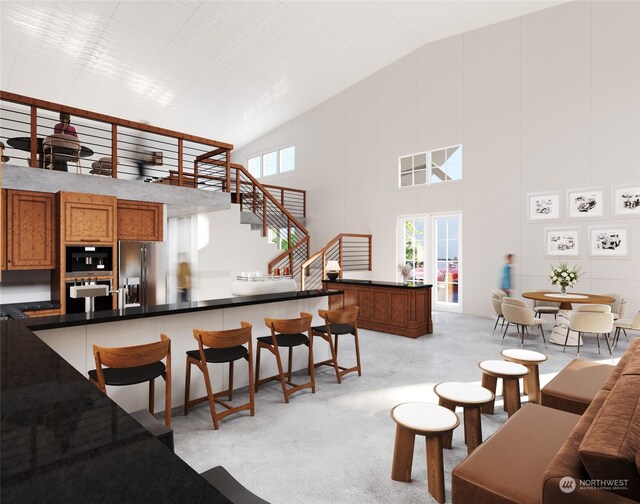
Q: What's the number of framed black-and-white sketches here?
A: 5